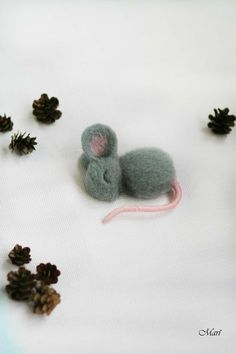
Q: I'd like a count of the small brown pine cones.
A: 8